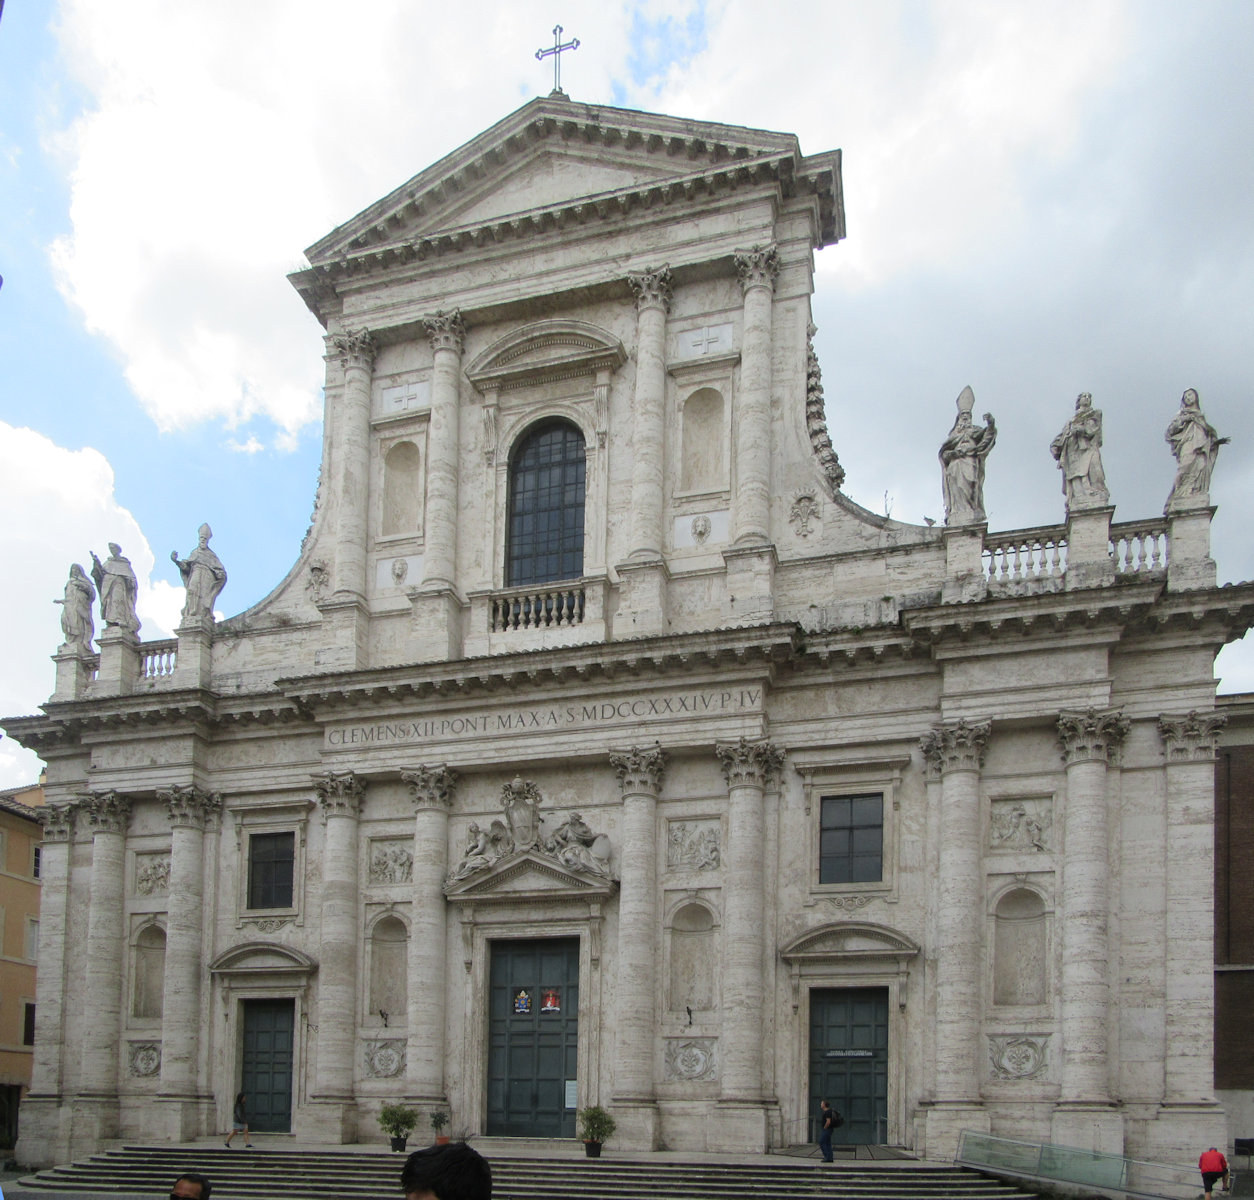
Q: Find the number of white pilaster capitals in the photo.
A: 14